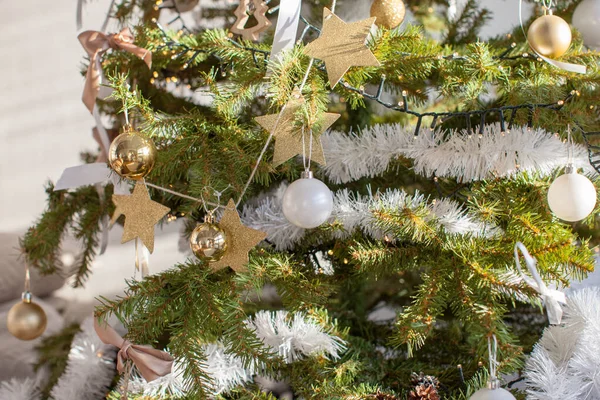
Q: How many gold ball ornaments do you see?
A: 5